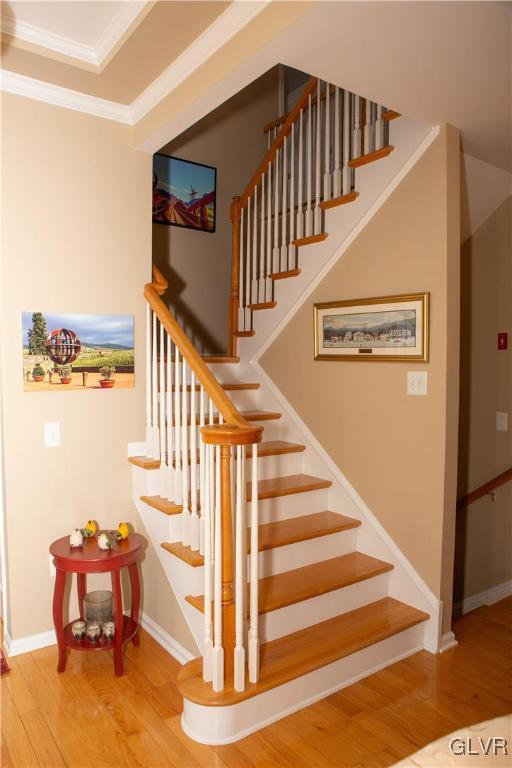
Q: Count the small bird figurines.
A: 4